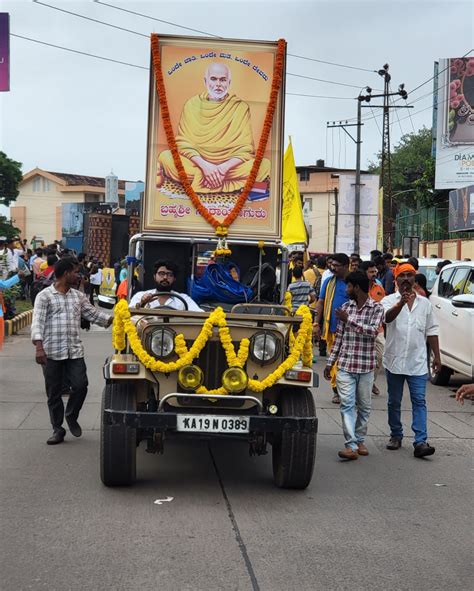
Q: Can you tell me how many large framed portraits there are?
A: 1